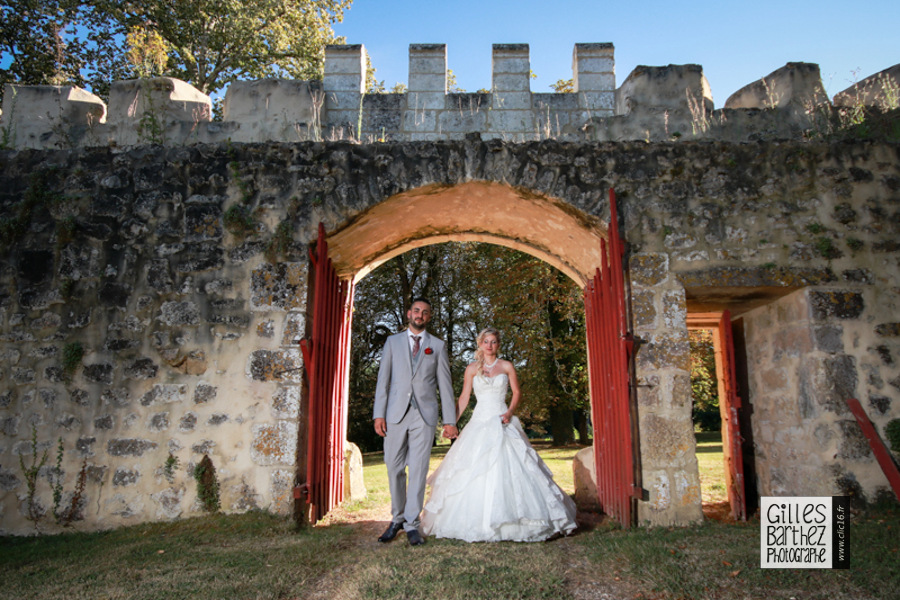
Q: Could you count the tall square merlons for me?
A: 4